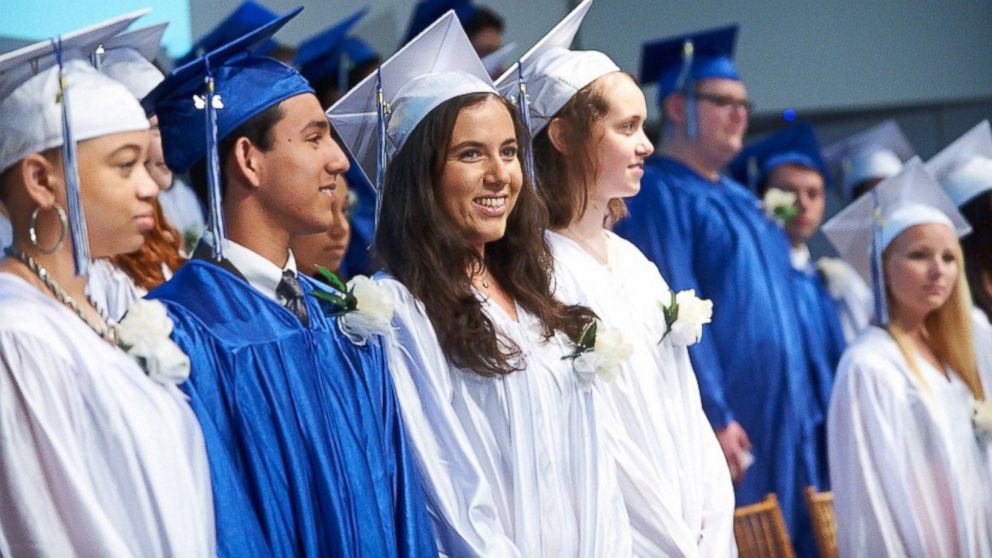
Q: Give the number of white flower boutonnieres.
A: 7